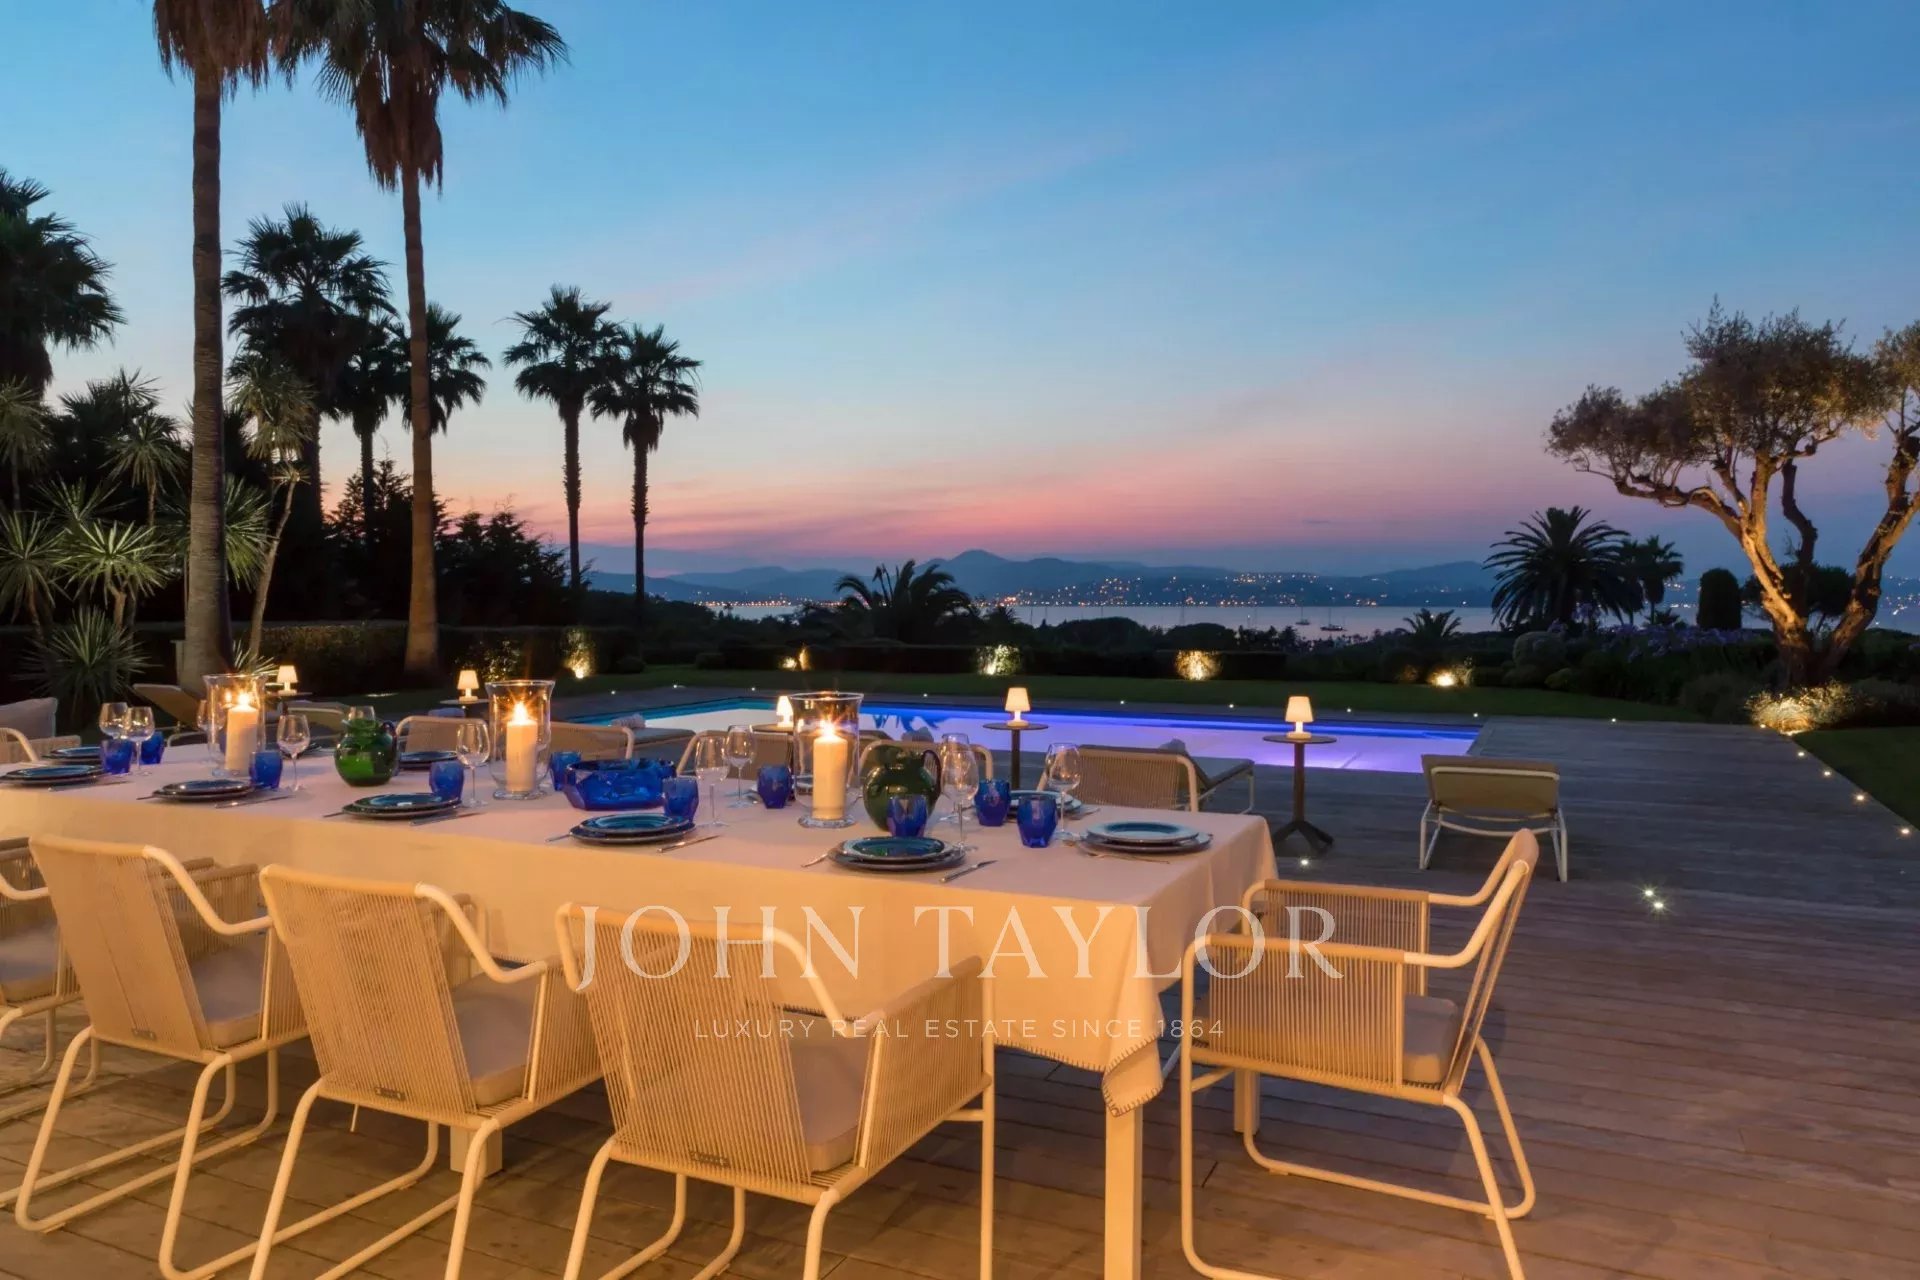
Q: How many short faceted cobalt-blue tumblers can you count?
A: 10